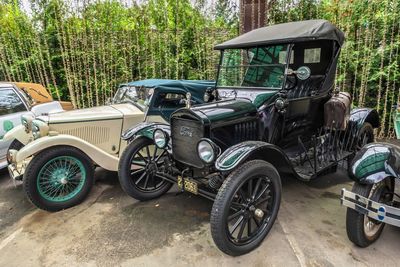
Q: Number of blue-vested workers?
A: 0